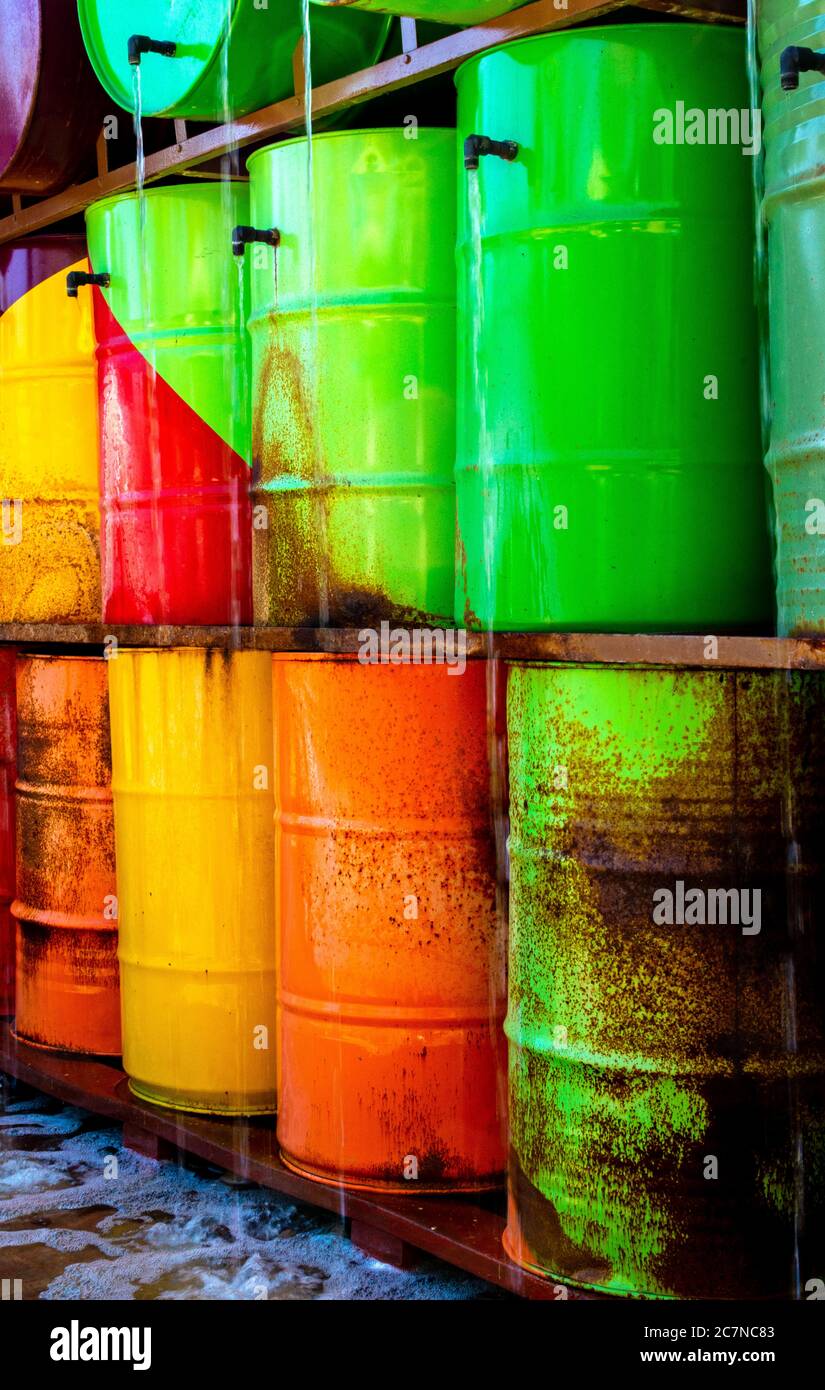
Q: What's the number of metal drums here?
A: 13